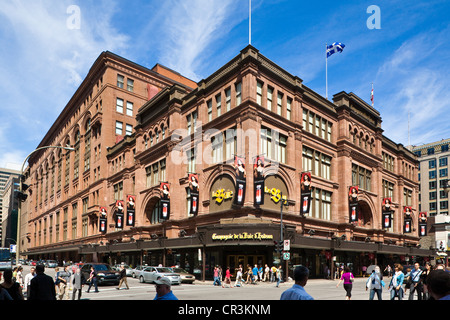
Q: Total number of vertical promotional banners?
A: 12